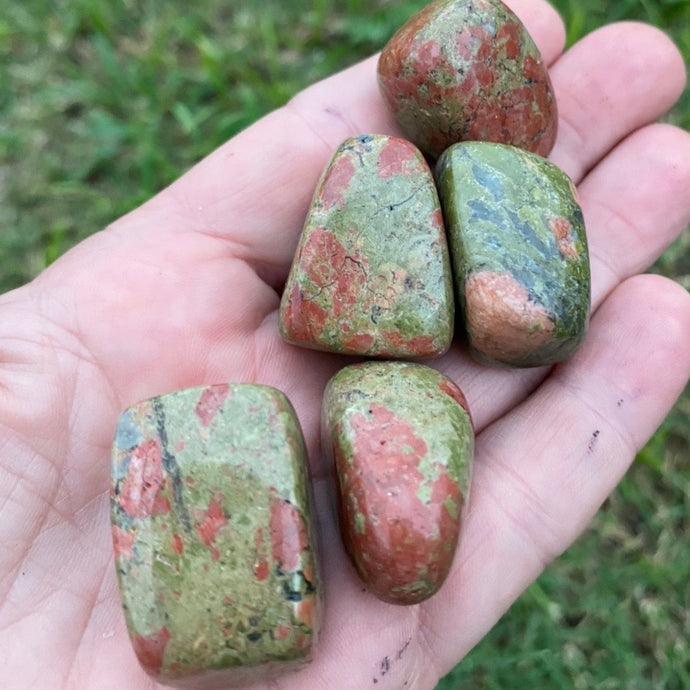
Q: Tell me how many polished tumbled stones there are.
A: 5